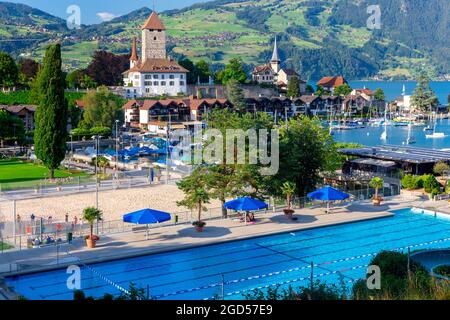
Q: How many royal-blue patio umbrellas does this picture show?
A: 3